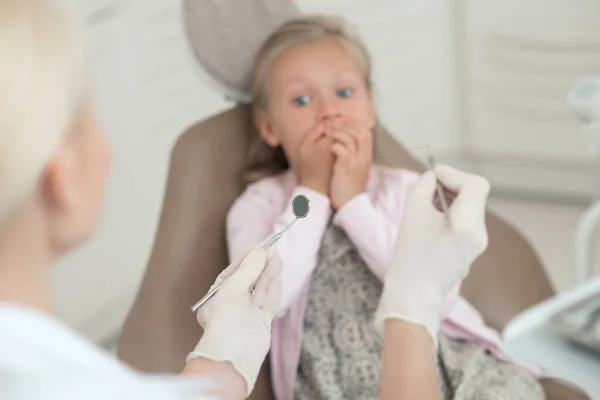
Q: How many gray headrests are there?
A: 1